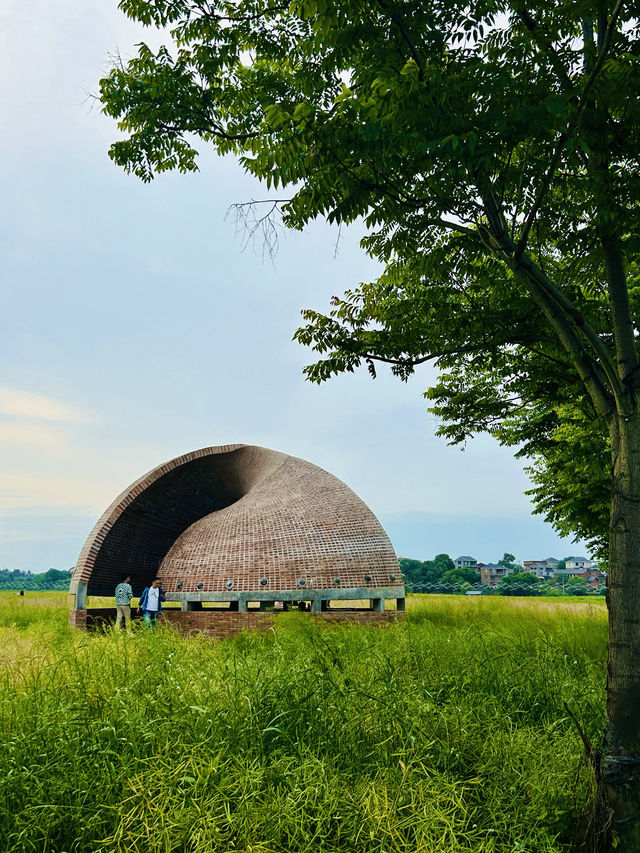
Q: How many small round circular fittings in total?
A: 8